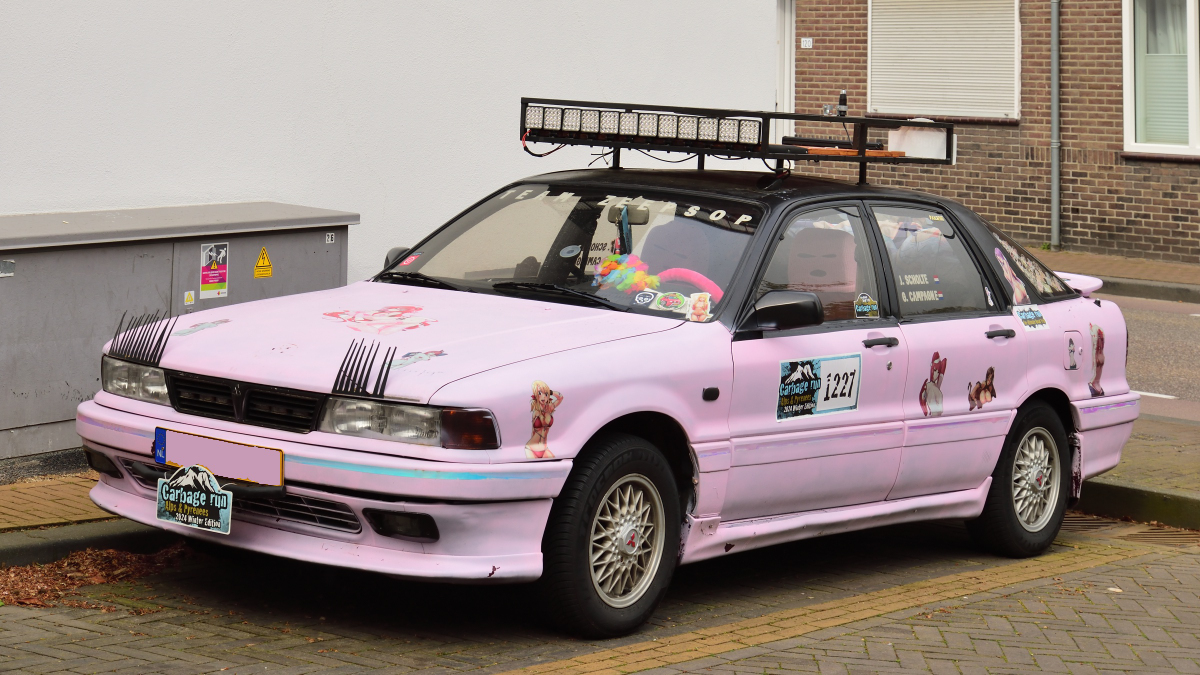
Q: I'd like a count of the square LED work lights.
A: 12